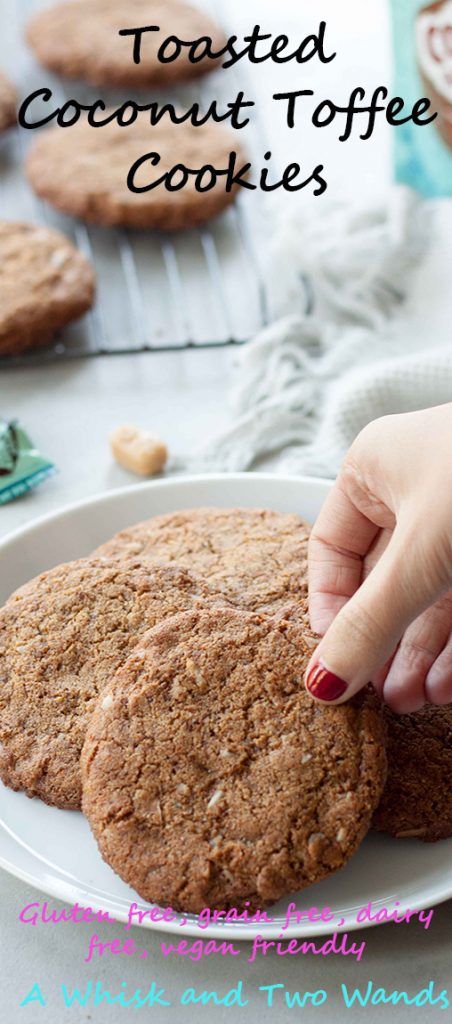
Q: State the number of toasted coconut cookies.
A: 8